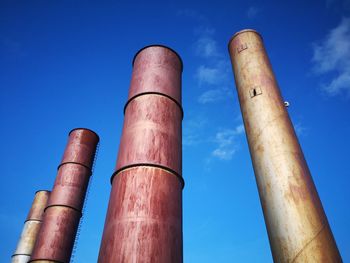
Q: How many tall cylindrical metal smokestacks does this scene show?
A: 4